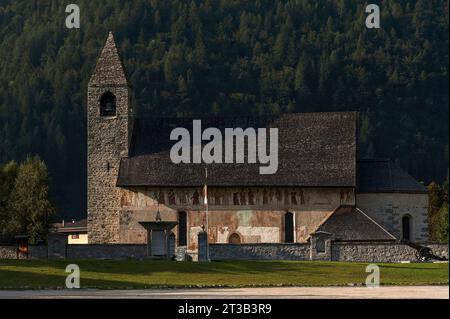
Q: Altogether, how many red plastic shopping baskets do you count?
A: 0